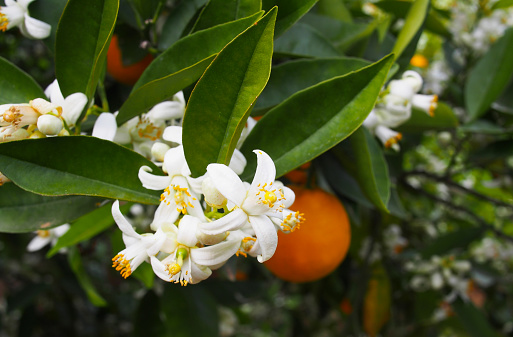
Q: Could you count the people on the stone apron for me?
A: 0